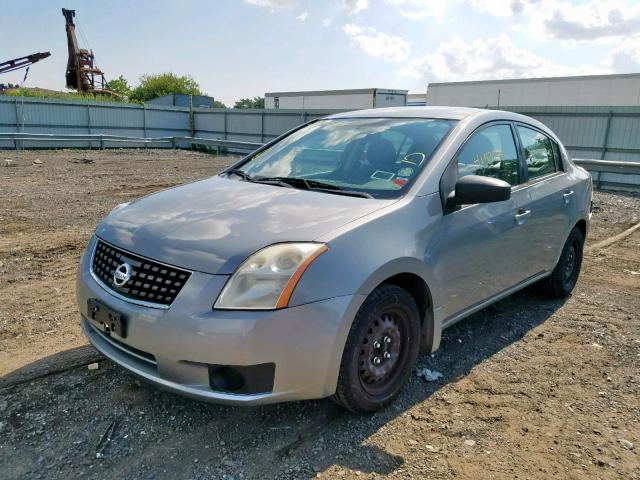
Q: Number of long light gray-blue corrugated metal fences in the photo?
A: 1